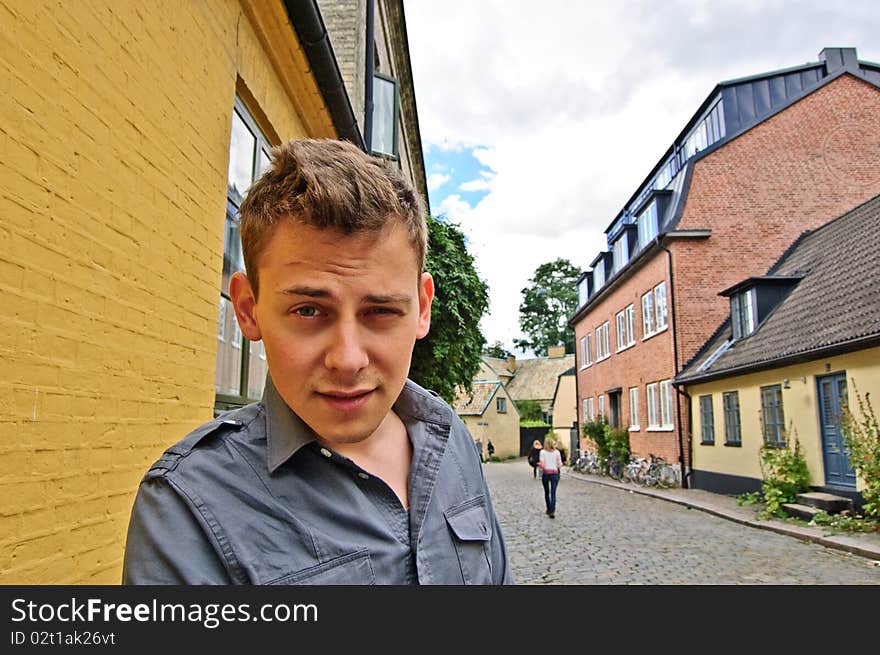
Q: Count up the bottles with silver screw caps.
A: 0